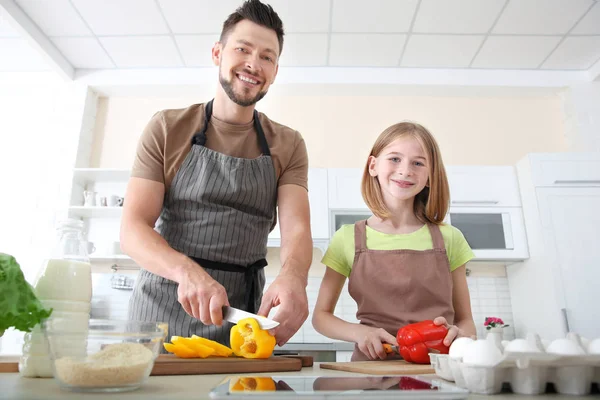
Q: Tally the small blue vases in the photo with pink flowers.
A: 0